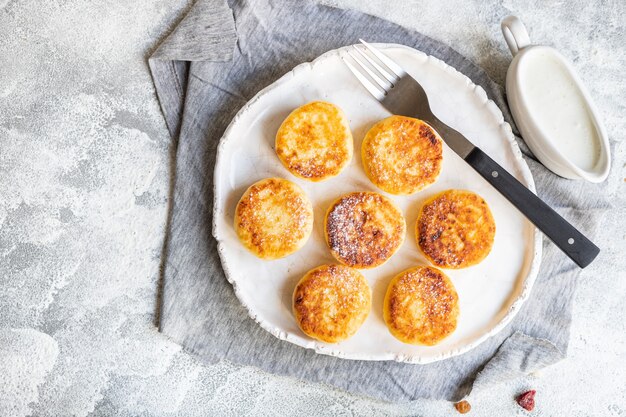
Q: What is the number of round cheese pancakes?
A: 7